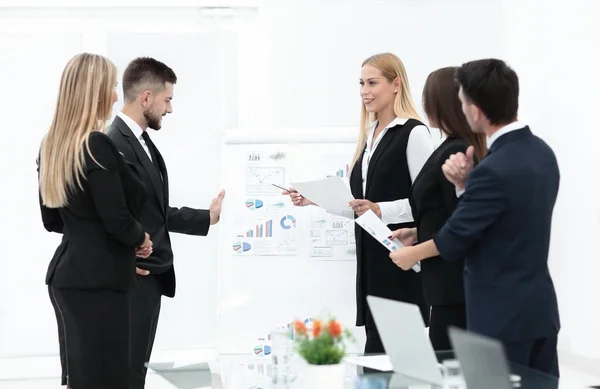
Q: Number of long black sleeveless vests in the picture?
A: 1